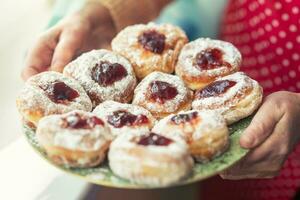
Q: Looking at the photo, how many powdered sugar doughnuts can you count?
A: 10